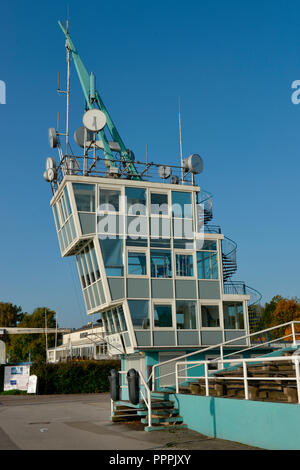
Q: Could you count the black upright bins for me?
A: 2